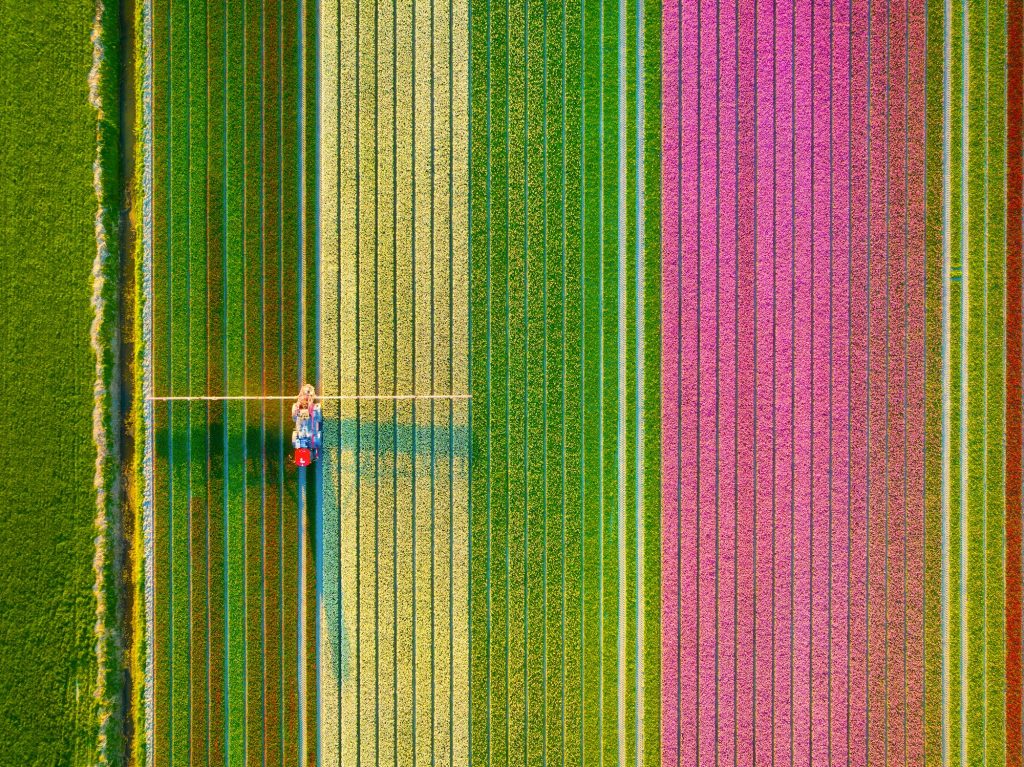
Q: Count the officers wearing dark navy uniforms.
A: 0